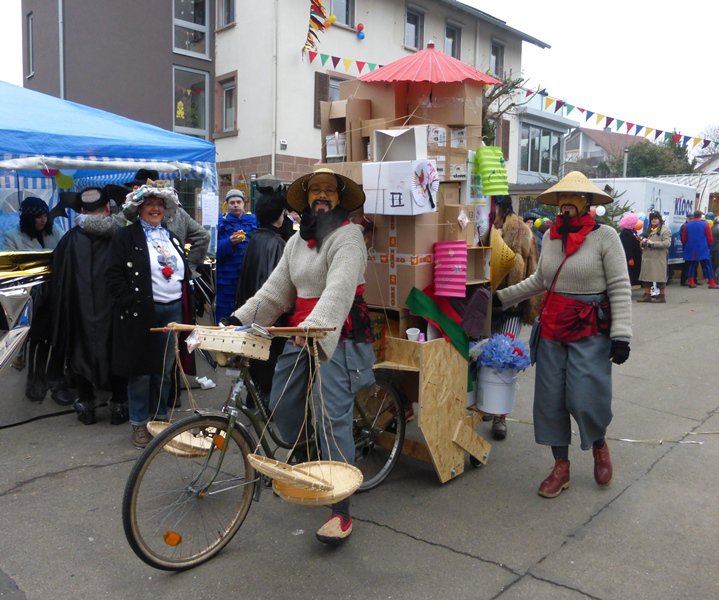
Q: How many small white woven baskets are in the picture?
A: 1